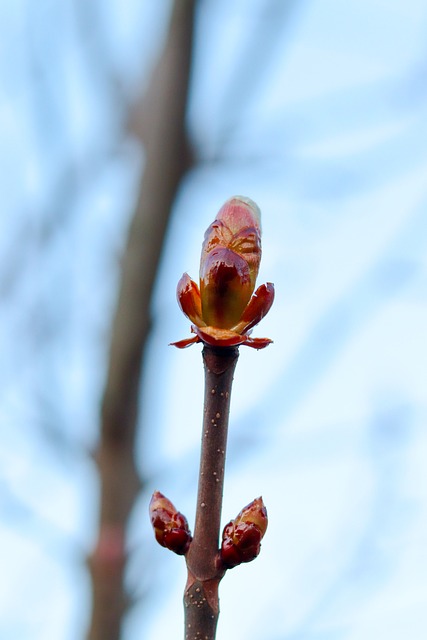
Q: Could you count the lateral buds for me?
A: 2